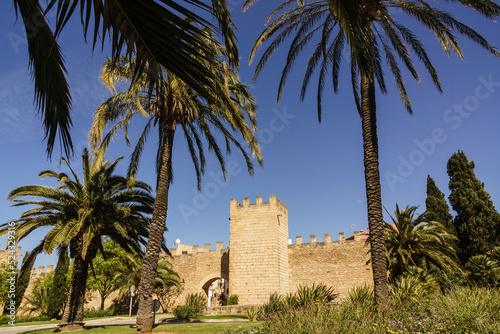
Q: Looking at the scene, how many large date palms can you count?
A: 3